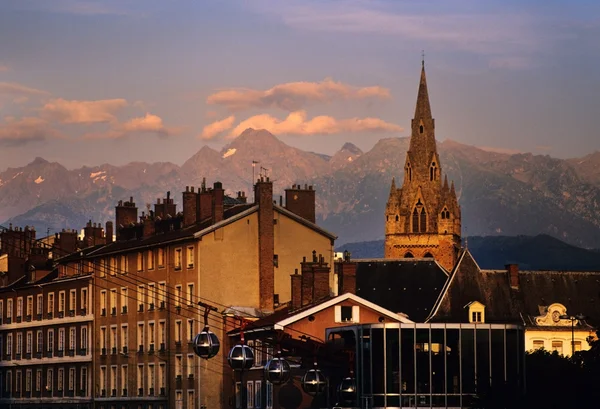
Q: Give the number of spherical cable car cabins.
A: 5